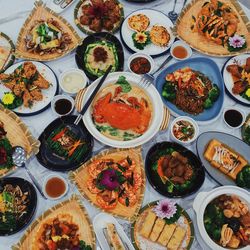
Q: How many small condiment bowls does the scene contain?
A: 7